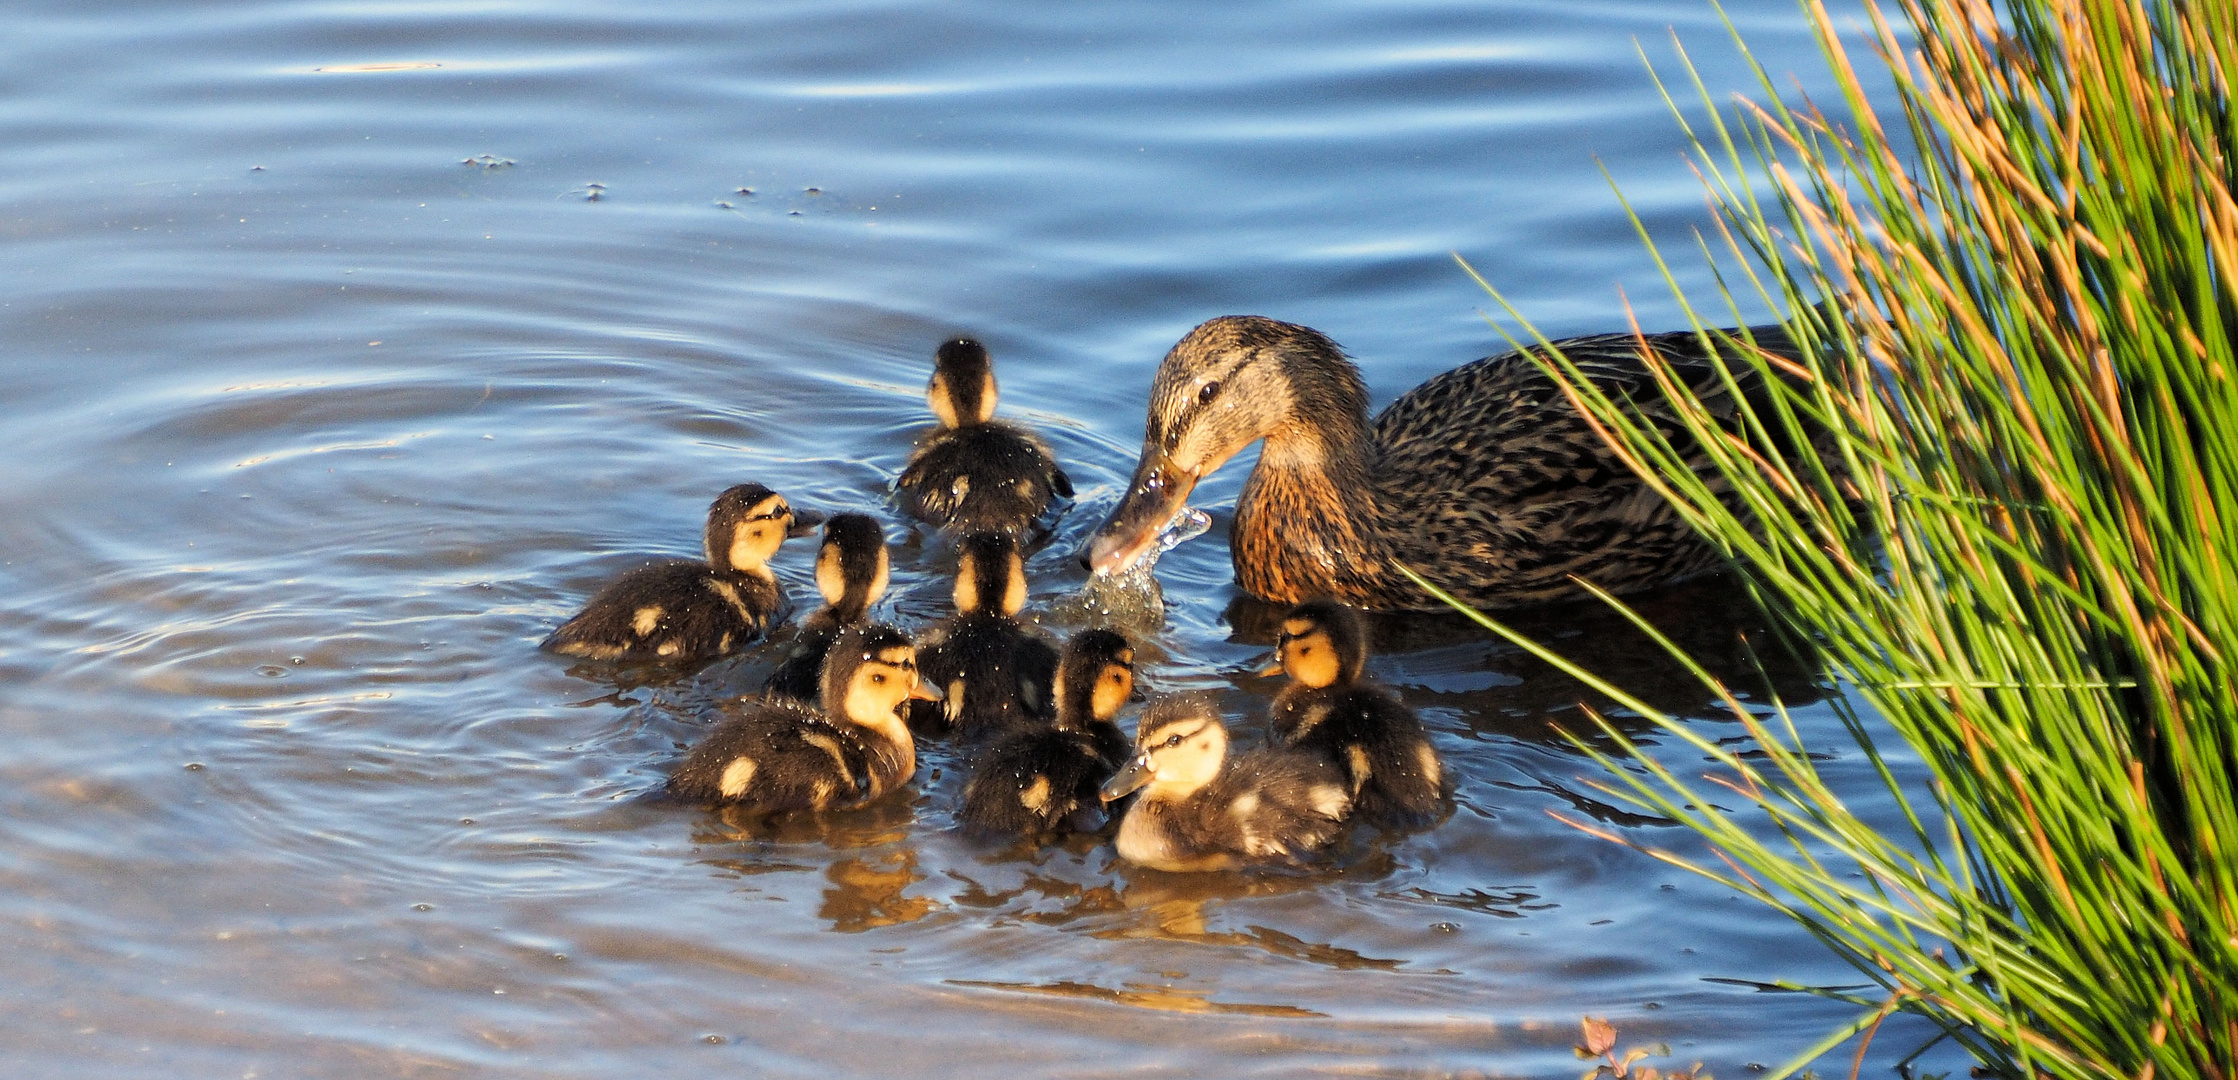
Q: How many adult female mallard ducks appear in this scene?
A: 1